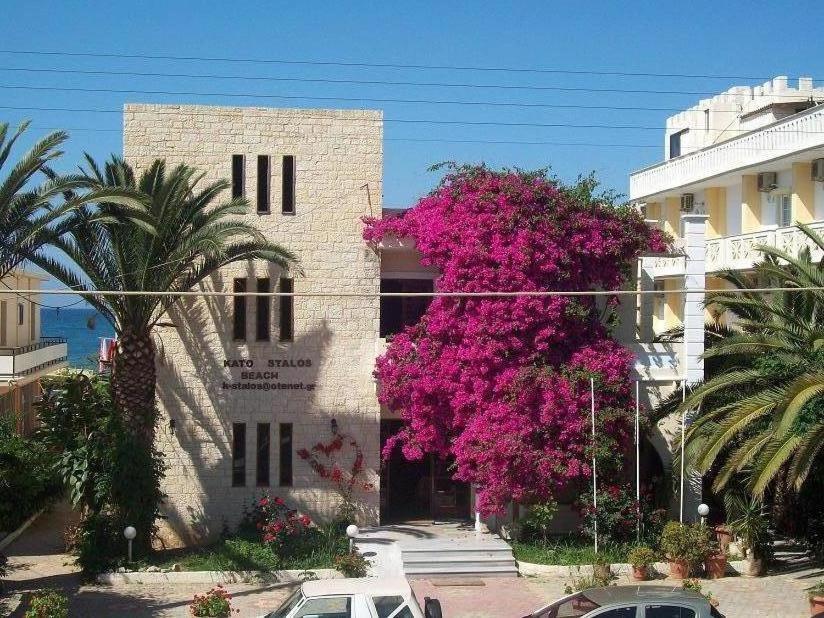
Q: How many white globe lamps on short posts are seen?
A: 3